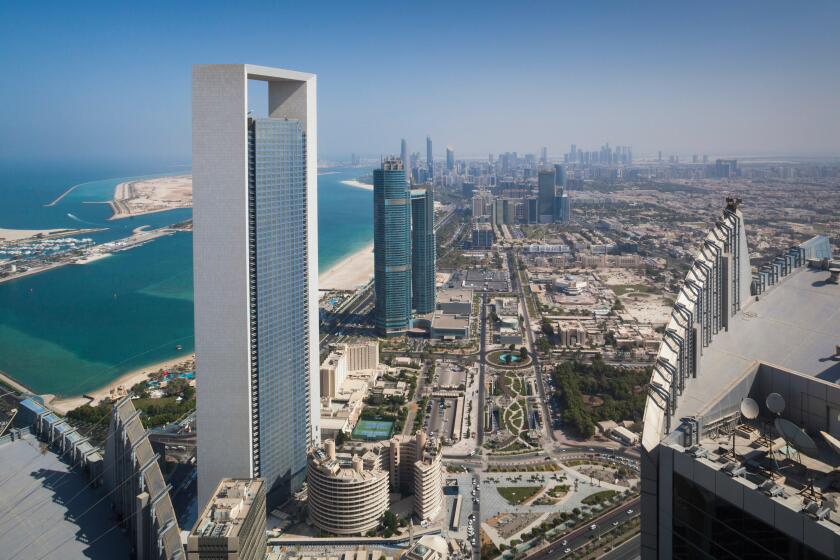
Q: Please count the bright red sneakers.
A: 0